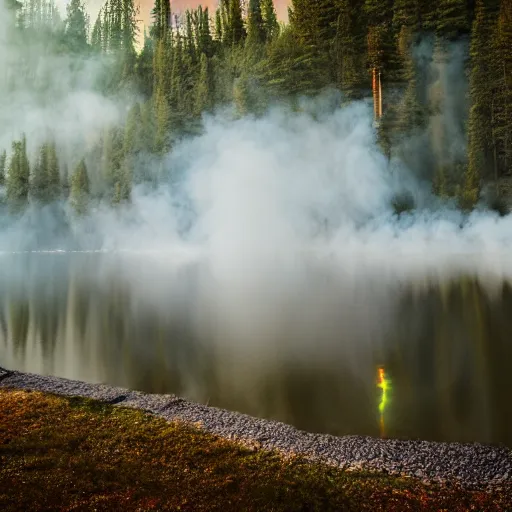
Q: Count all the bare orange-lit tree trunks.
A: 2